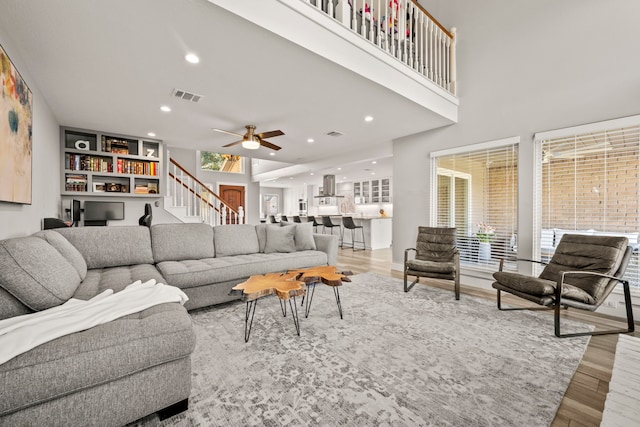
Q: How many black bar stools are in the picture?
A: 6